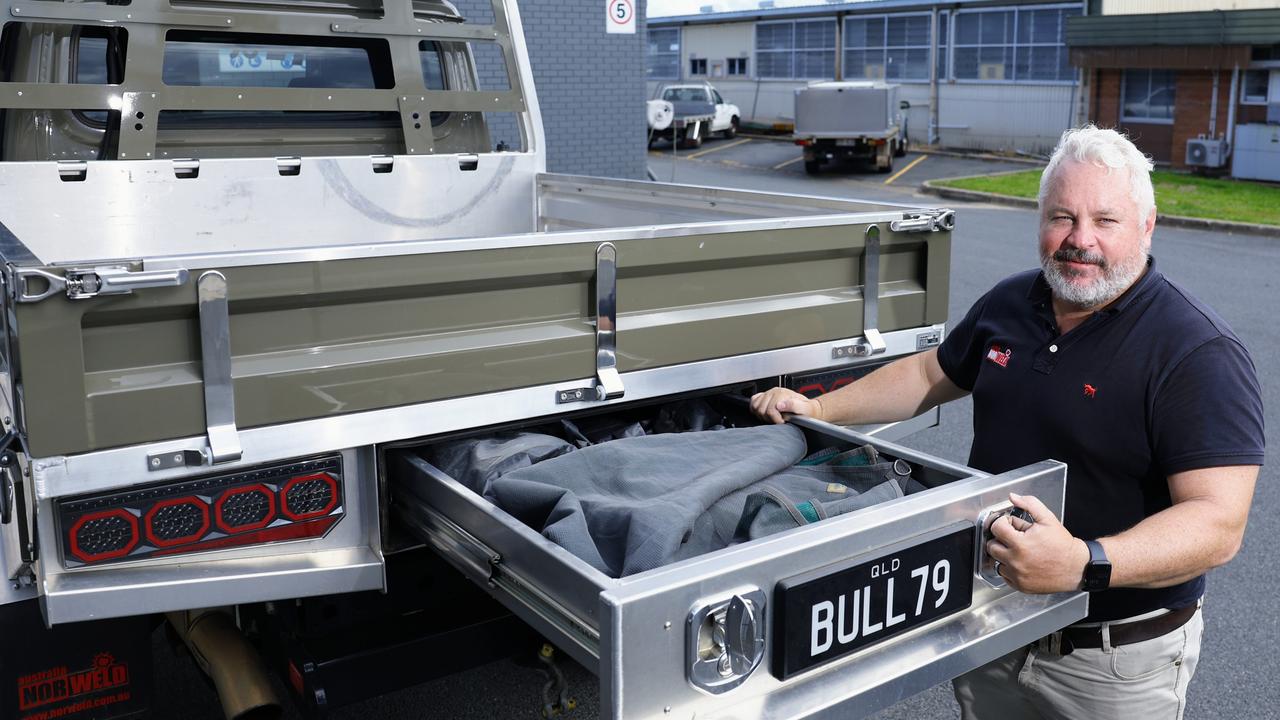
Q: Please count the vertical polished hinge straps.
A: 3